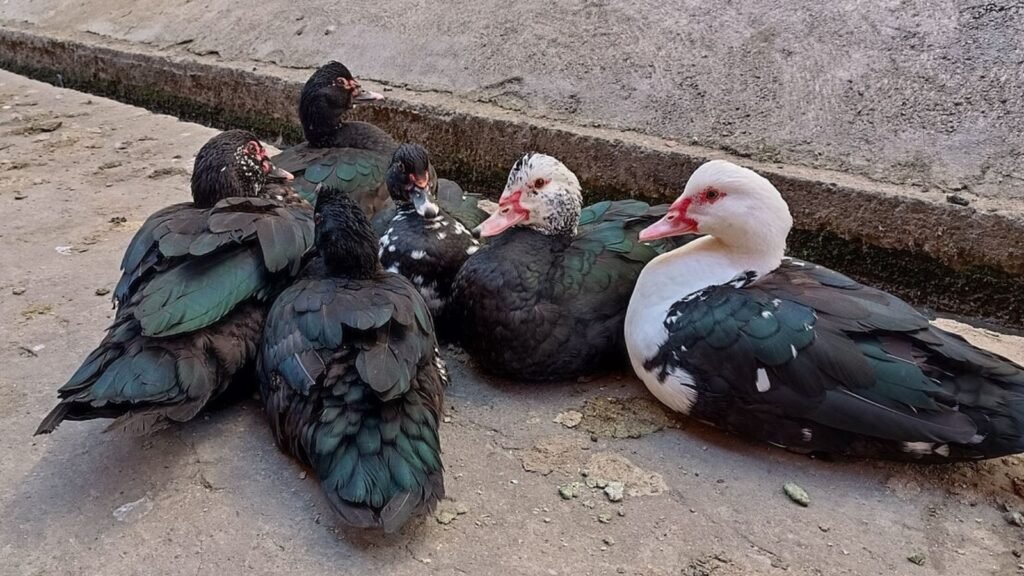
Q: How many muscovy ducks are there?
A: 6